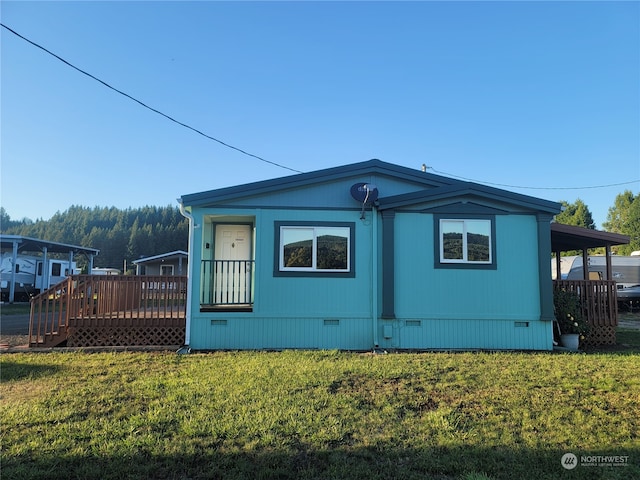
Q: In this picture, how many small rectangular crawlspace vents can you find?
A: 4